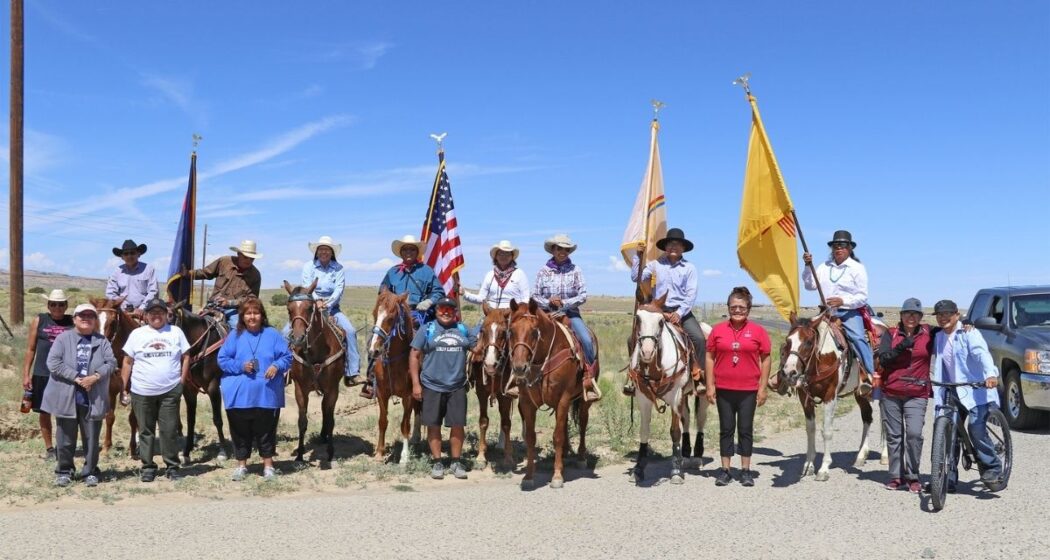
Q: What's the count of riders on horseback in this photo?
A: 8